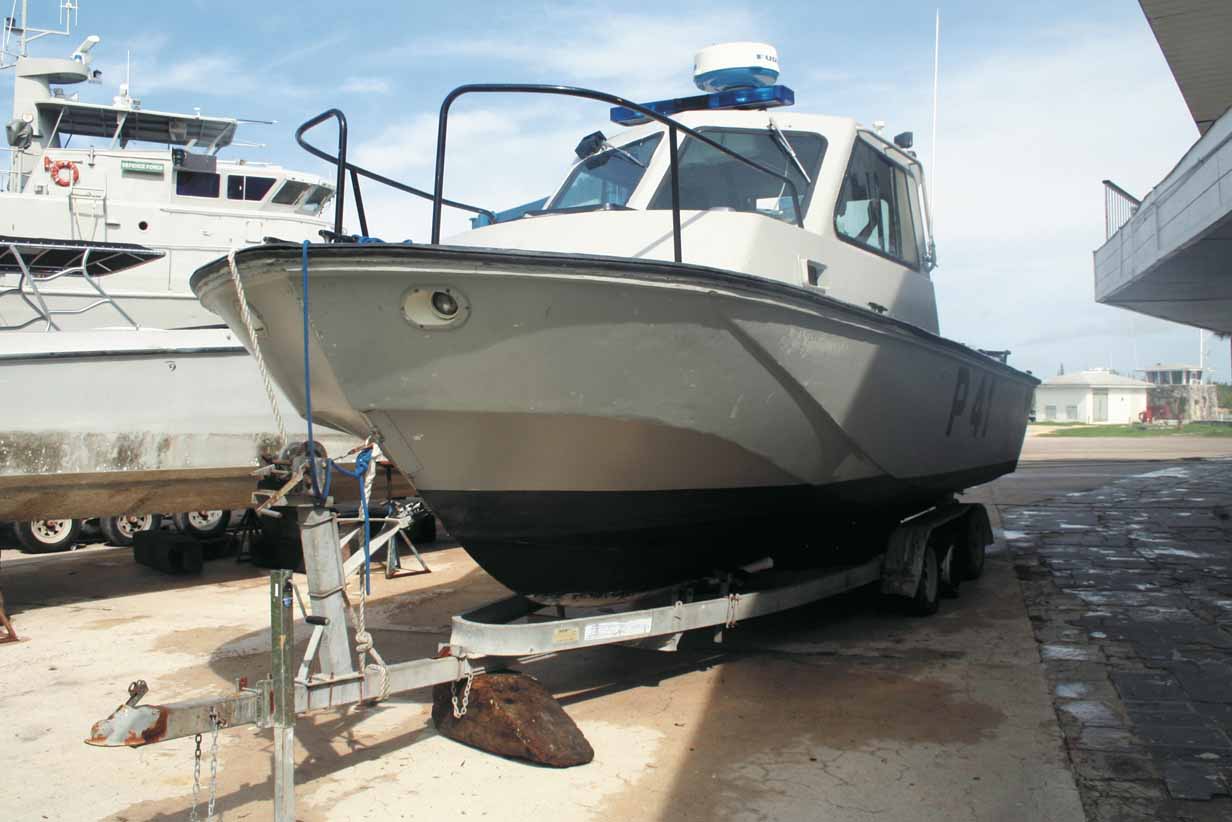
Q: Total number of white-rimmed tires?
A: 3